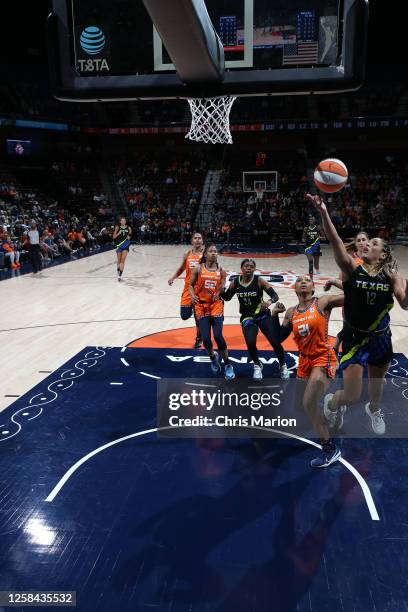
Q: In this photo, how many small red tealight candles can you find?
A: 0